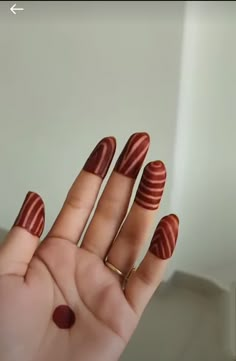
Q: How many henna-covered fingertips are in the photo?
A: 5